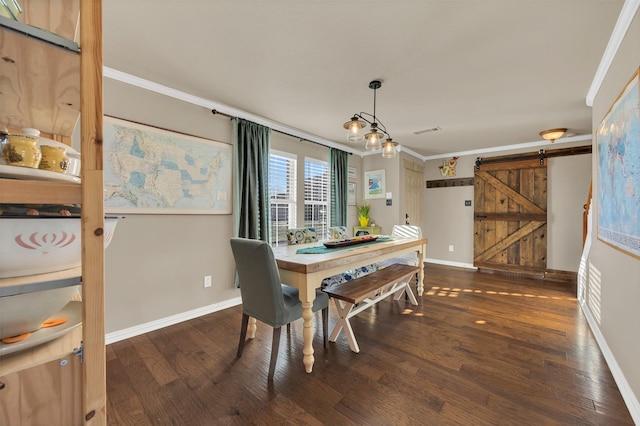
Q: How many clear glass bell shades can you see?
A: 3